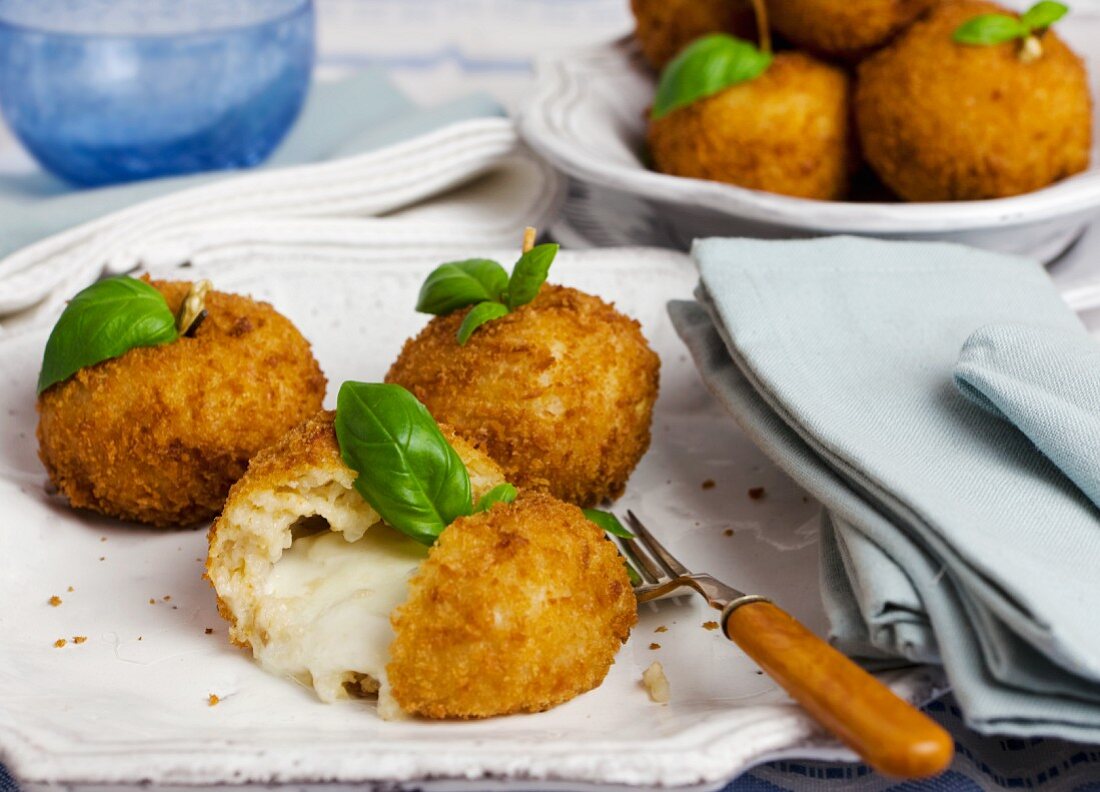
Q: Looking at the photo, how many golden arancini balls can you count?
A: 7